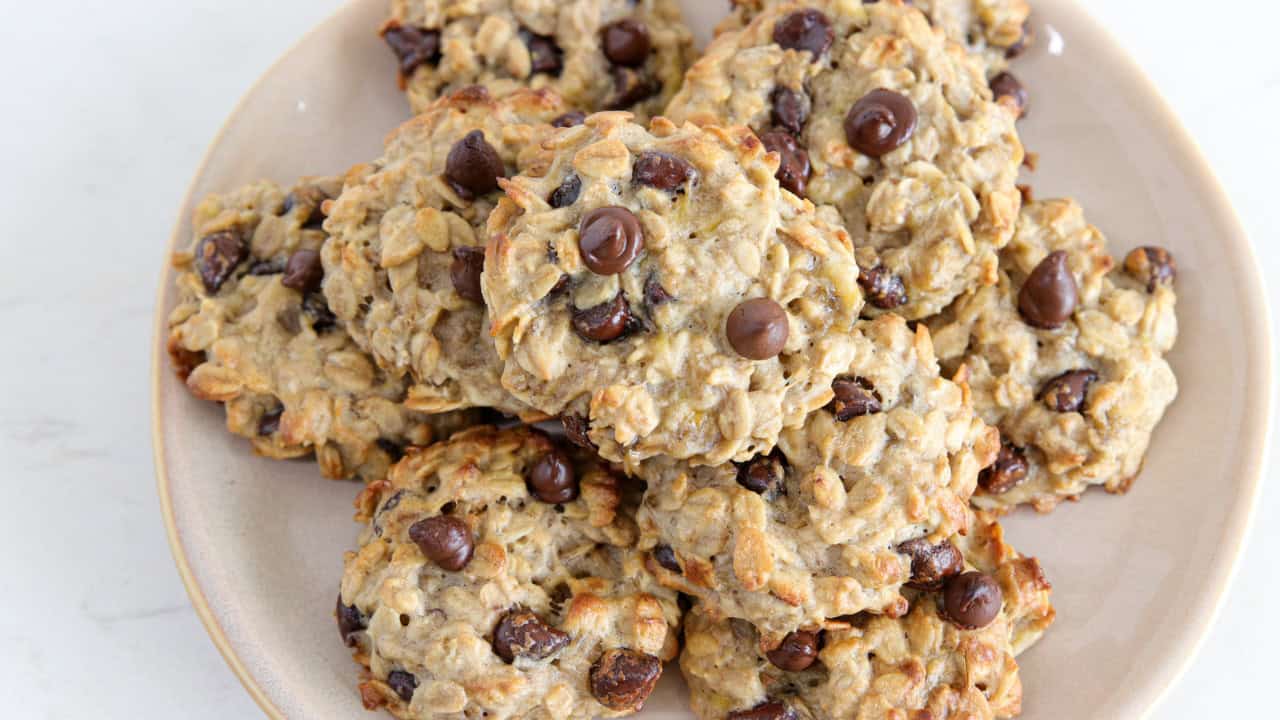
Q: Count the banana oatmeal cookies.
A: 10